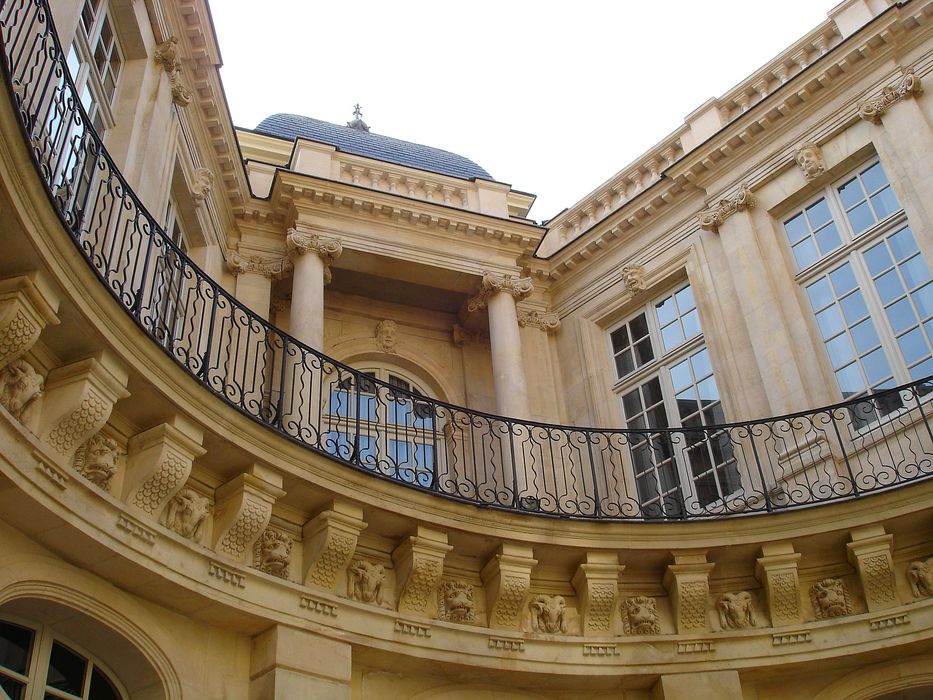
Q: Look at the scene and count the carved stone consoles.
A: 11